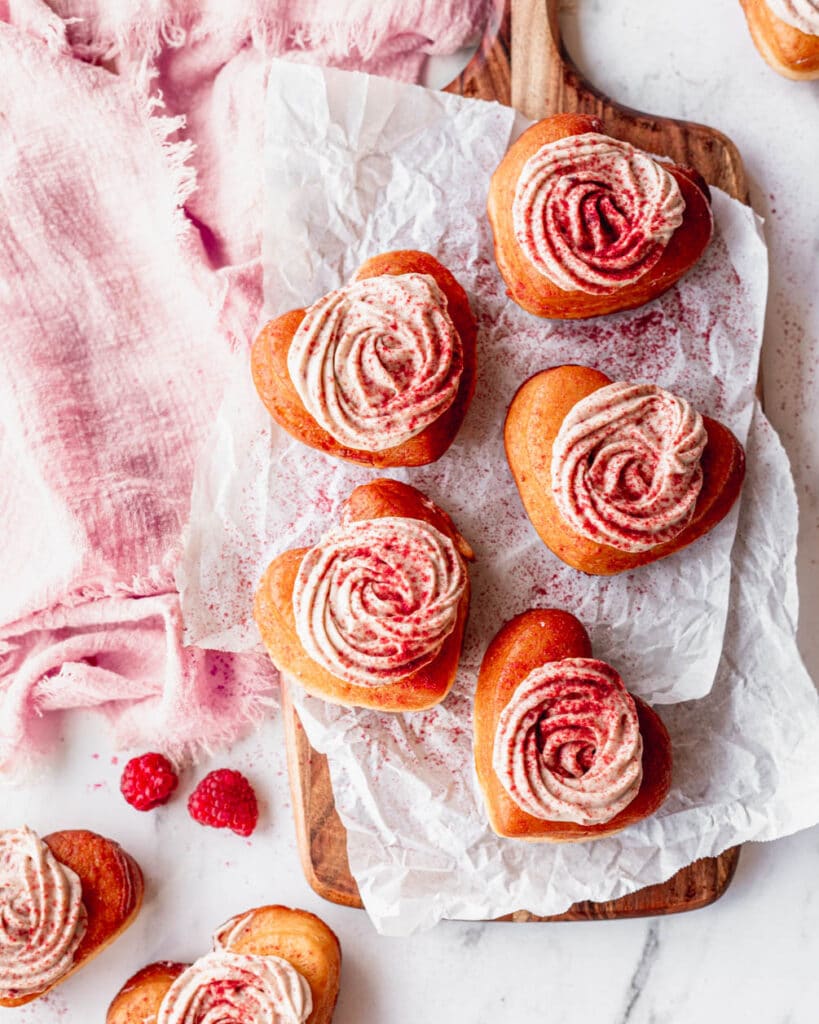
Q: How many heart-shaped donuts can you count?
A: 8